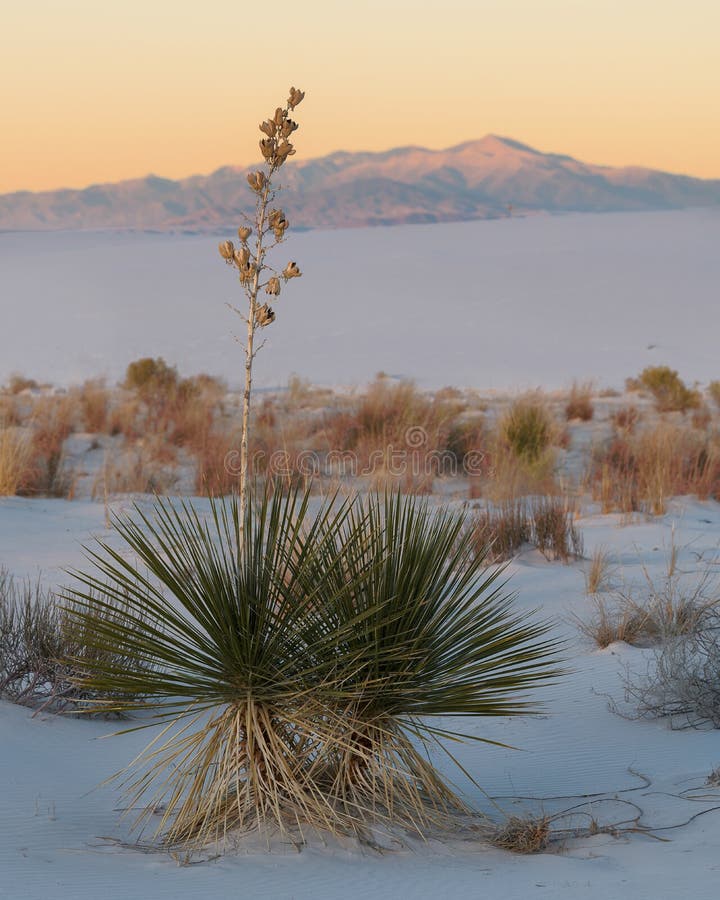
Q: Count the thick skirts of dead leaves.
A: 2